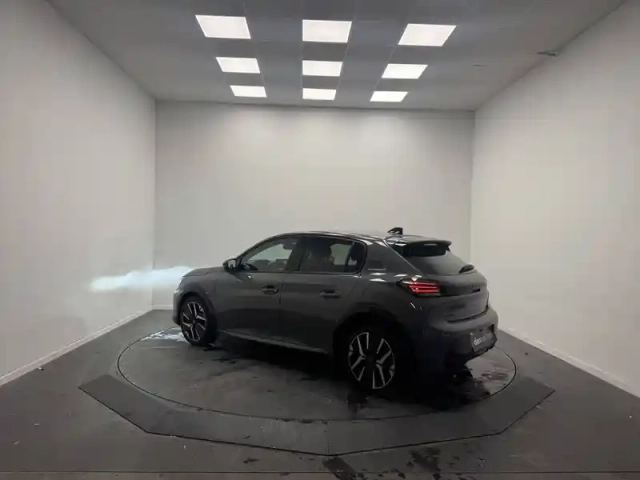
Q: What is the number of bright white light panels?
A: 9